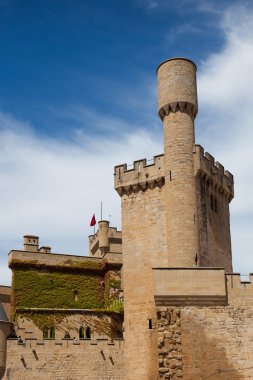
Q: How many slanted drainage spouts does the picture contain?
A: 4